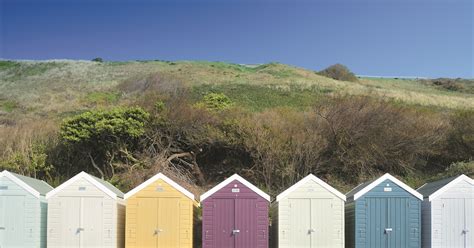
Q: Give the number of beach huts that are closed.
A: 7